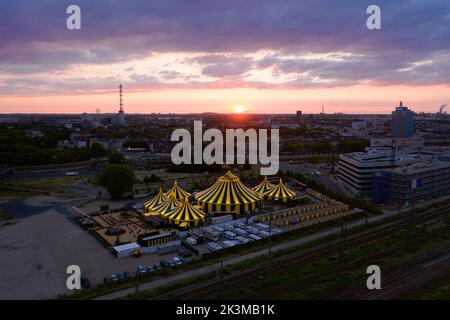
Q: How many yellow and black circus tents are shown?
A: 7